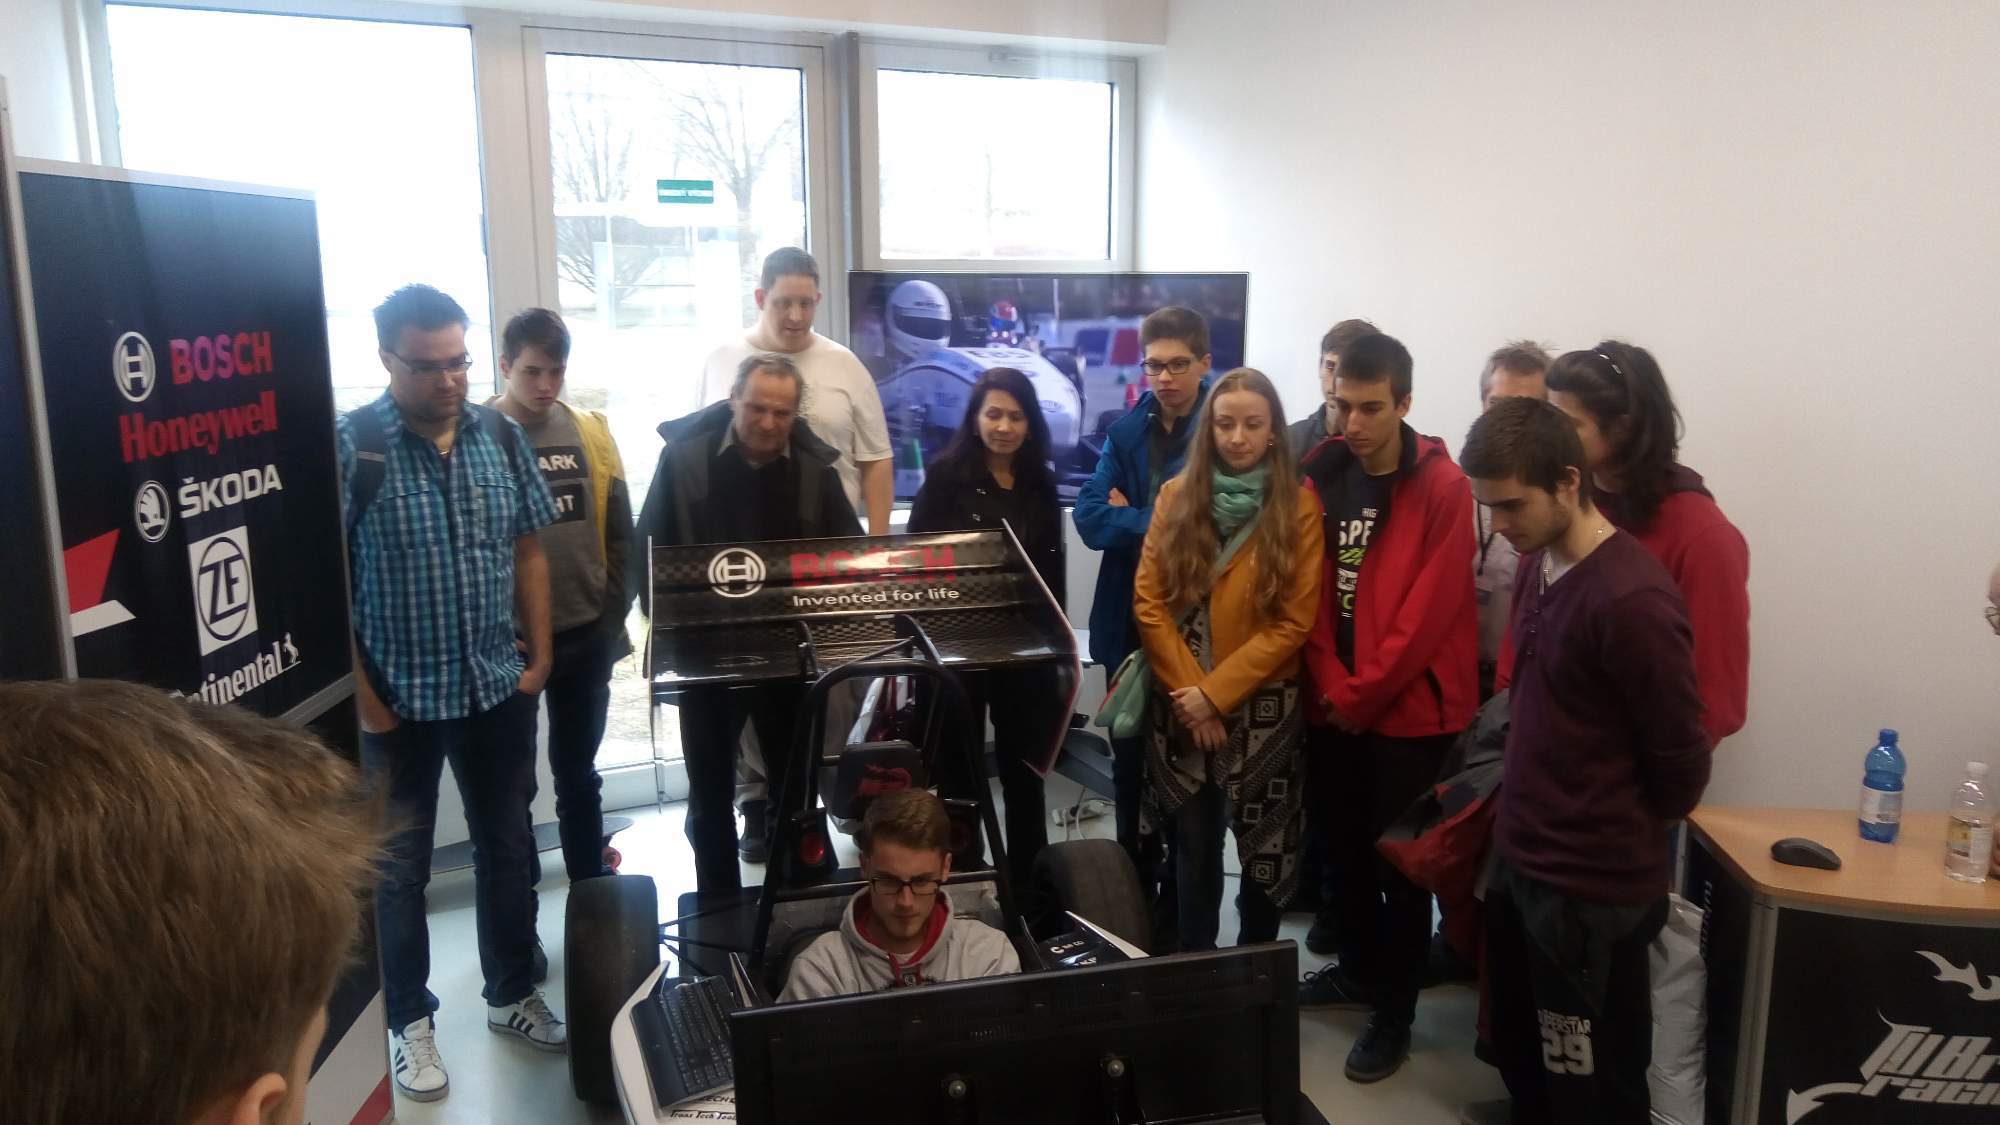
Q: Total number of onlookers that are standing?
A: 12